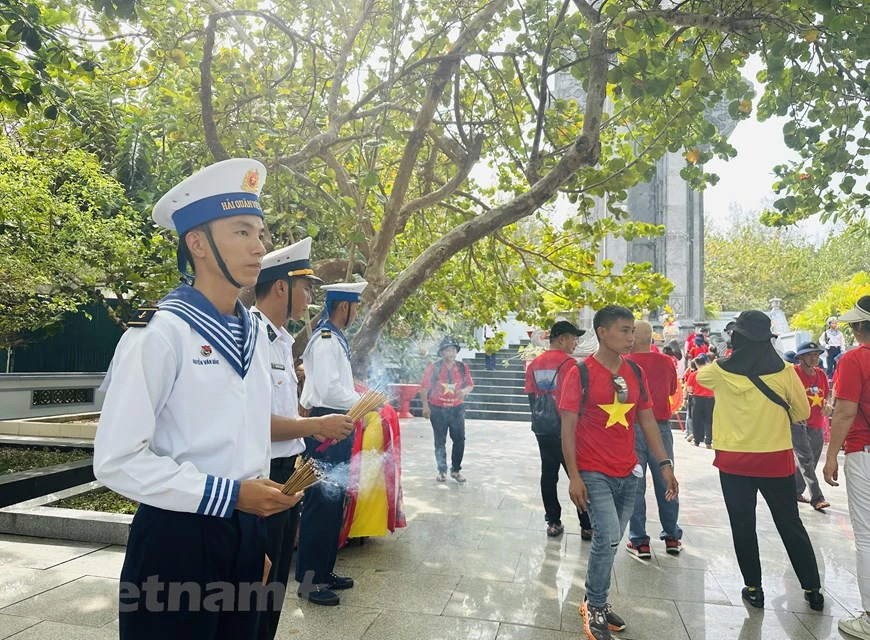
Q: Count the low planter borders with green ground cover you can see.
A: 2